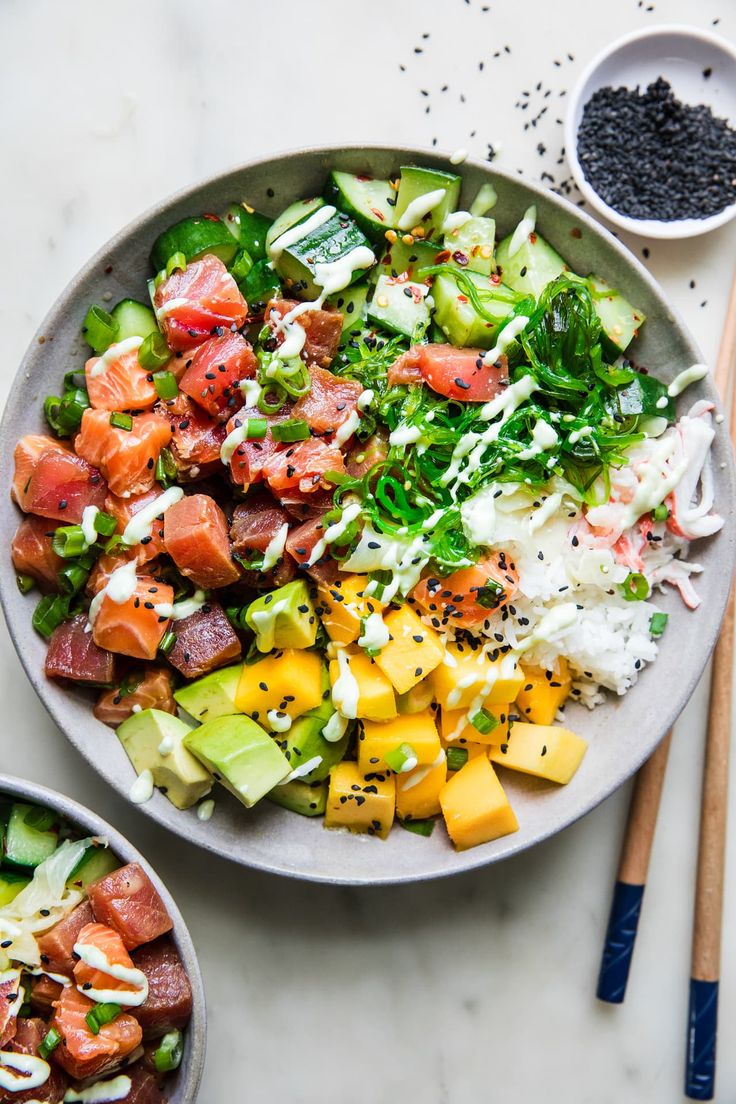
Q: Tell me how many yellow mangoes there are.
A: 12